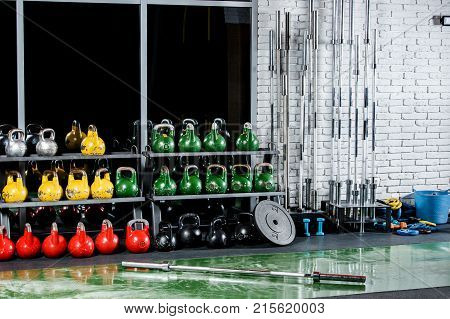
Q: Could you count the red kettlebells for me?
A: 6